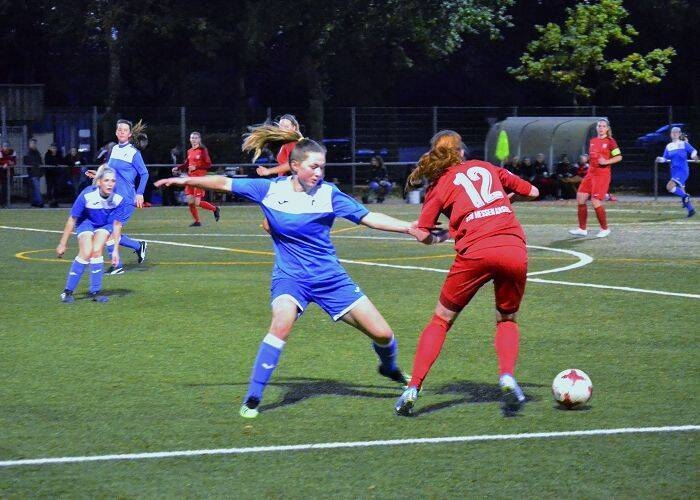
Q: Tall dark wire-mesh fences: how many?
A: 1